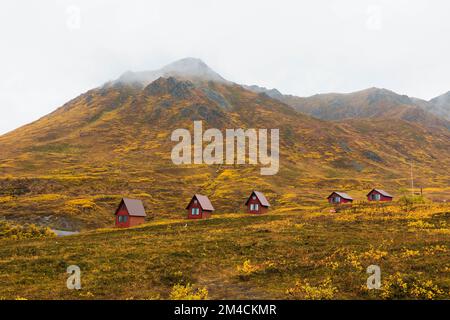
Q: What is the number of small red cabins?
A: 5